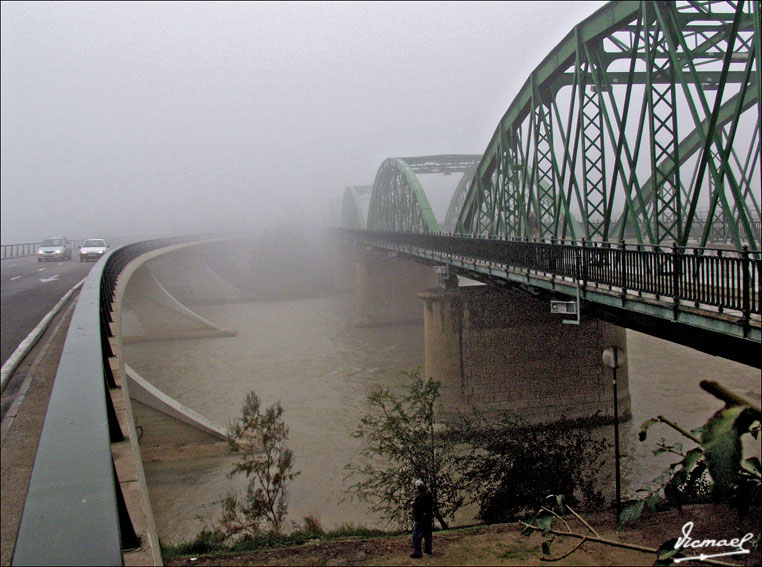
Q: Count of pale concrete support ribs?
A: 3